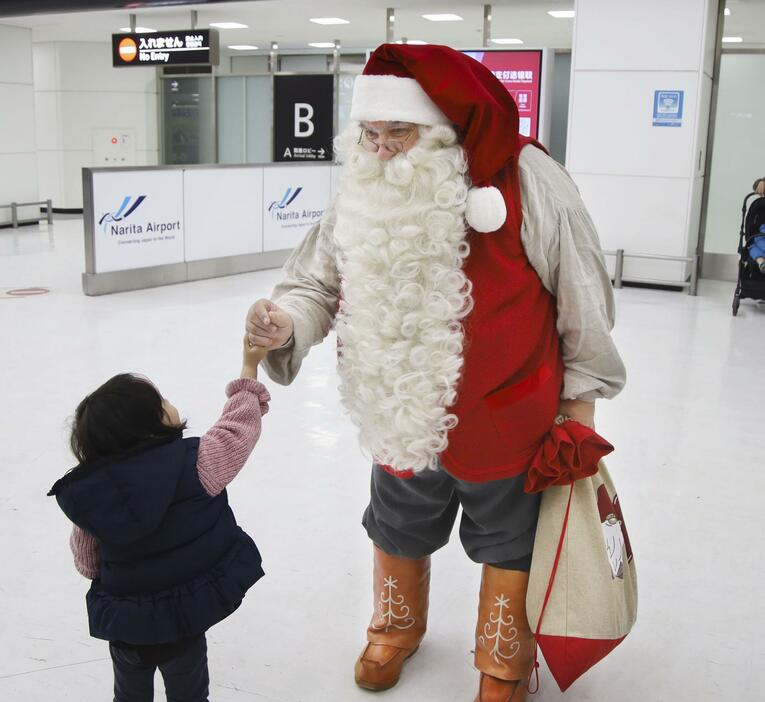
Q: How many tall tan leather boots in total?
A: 2